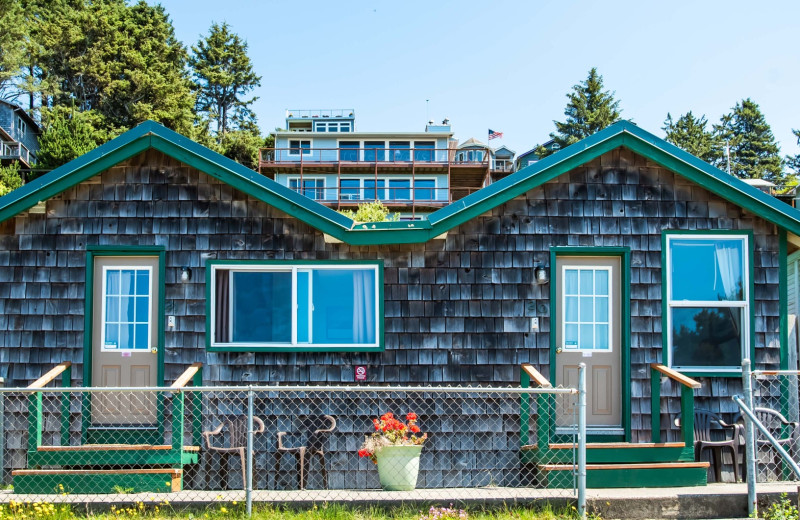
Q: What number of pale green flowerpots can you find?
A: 1